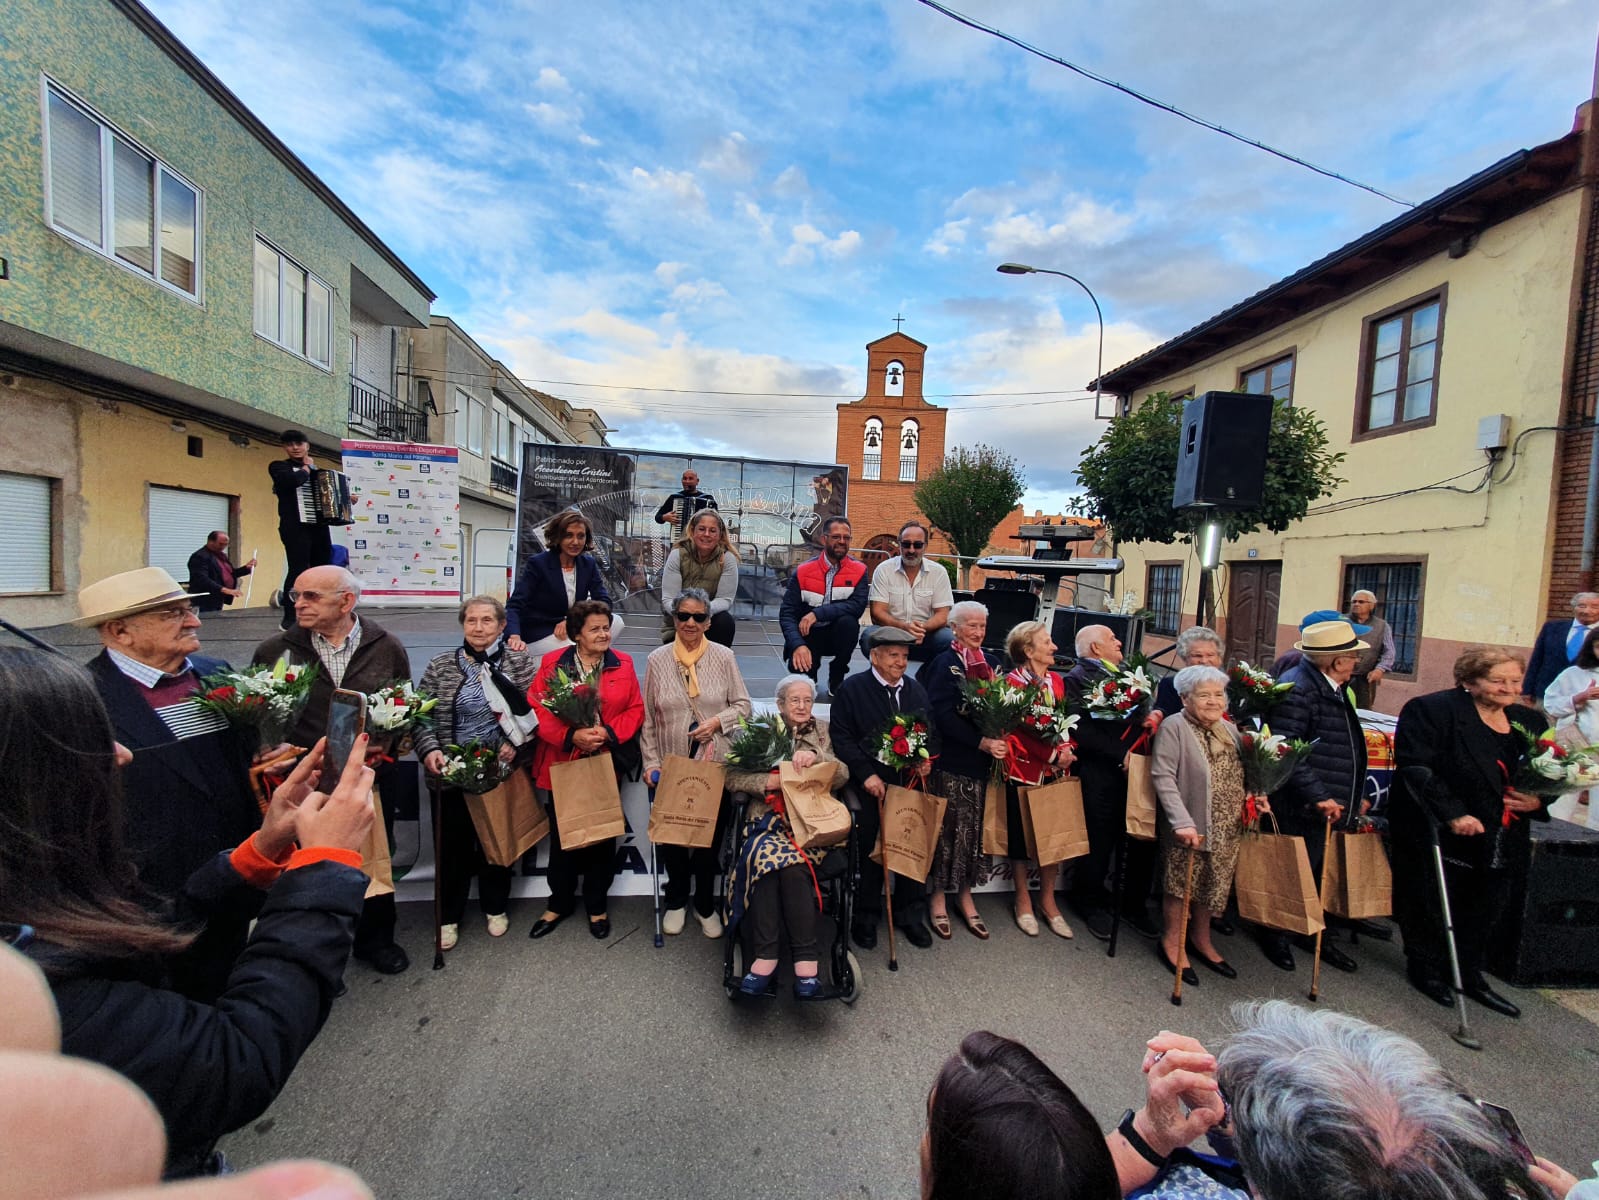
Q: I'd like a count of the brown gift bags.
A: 11